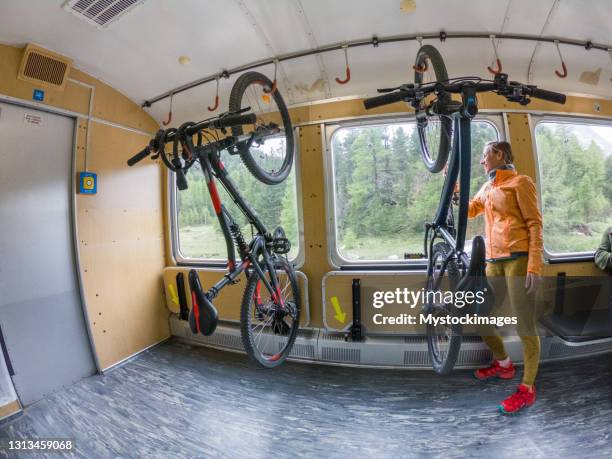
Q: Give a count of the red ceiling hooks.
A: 7